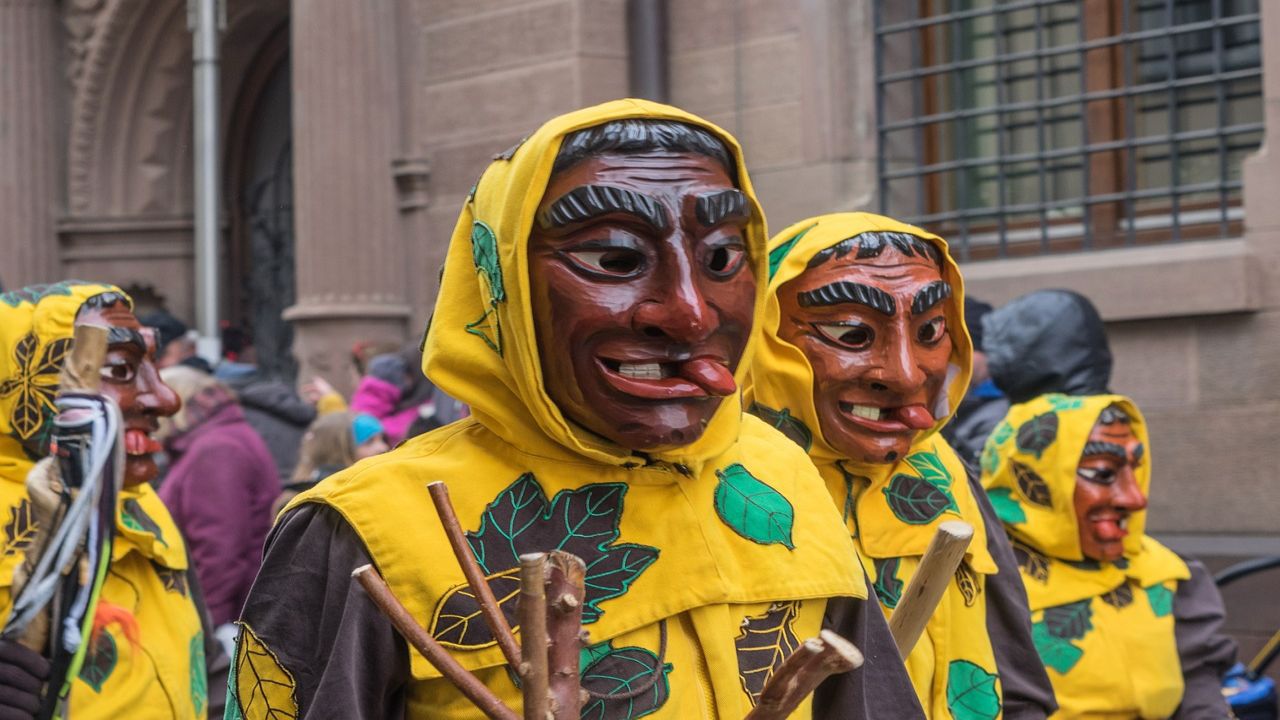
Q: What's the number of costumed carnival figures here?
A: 4